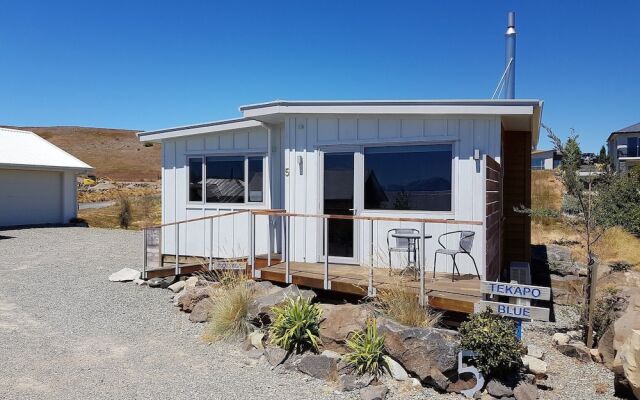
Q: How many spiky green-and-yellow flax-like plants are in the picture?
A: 2